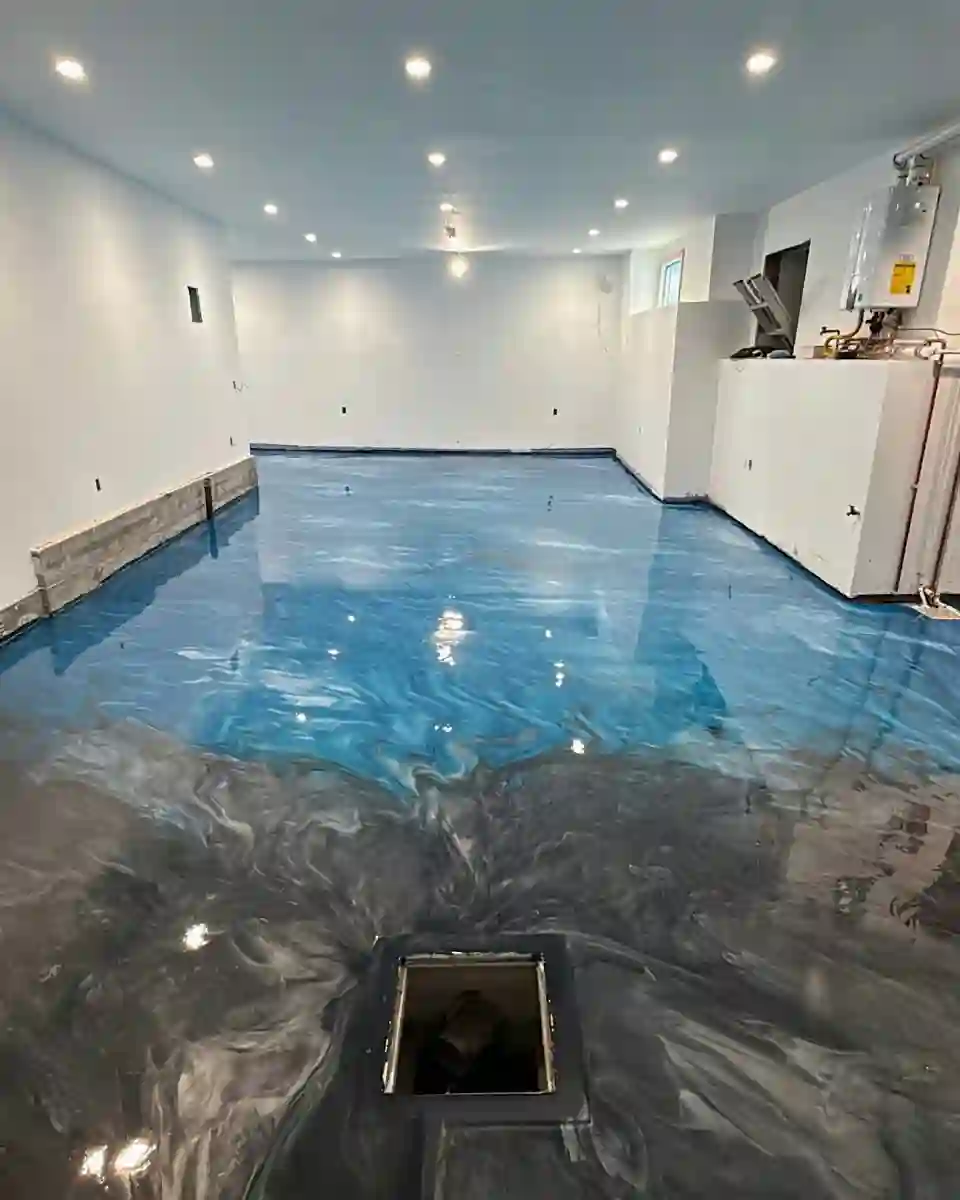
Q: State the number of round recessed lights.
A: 13